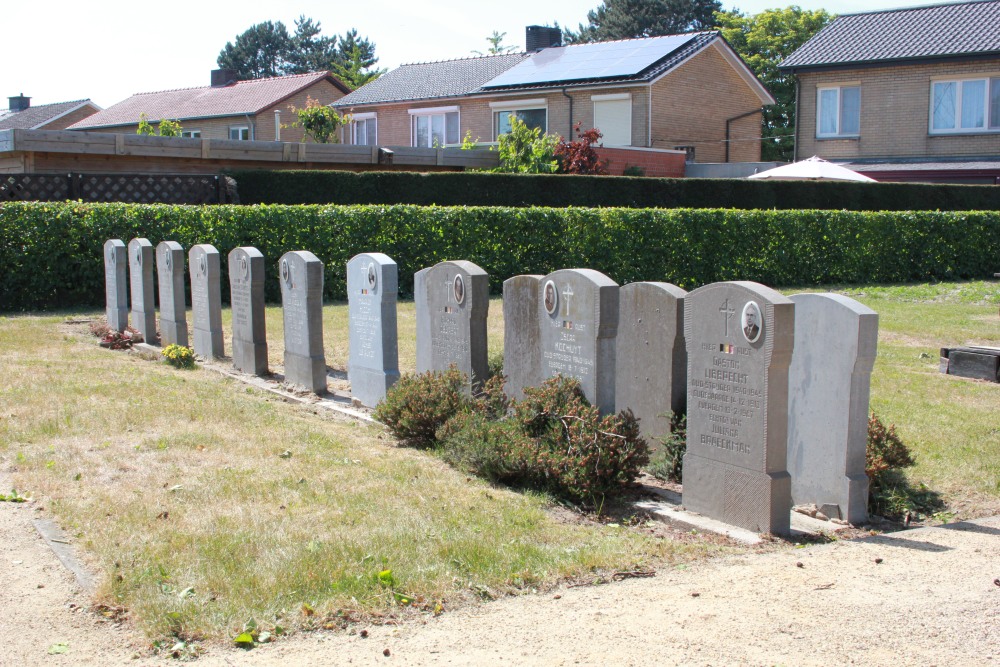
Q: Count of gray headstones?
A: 14